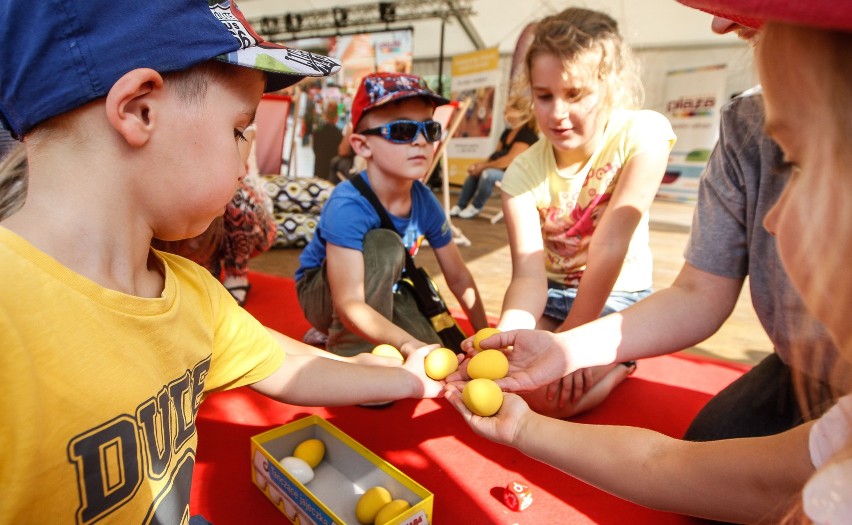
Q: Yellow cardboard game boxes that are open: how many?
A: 1